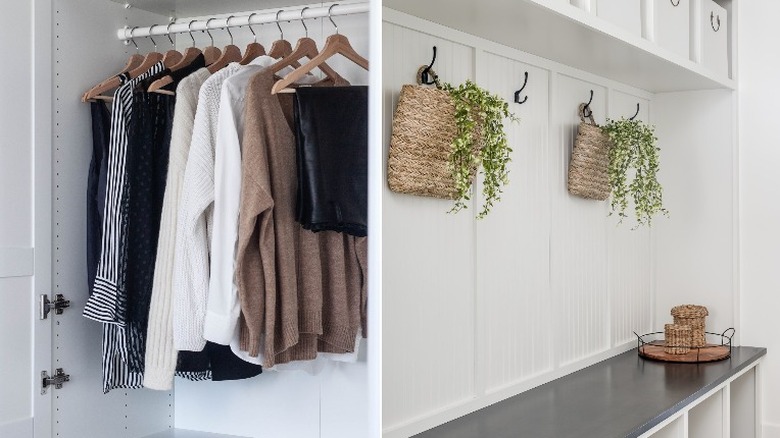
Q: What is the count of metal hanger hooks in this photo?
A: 10